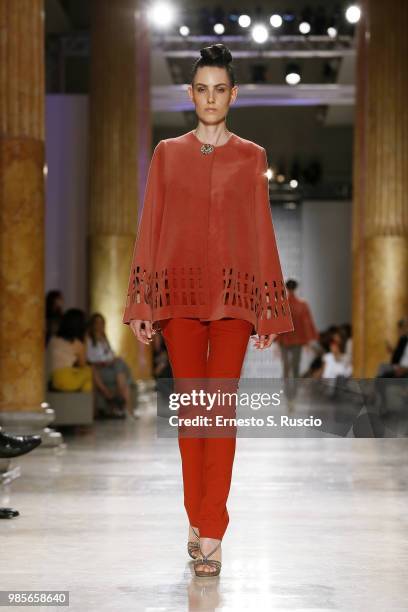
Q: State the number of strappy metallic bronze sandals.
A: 2